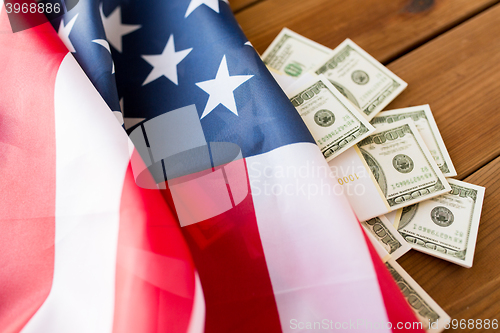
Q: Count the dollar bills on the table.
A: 8